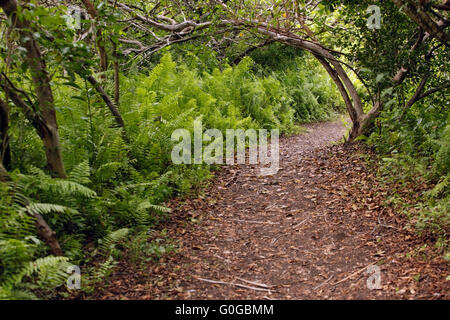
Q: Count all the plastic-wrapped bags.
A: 0